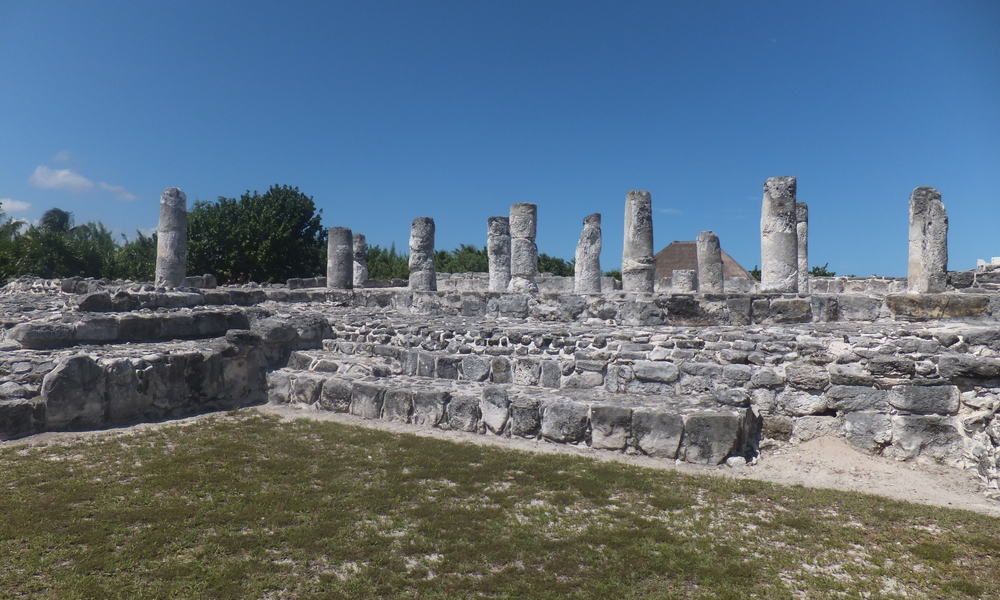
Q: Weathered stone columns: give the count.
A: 12